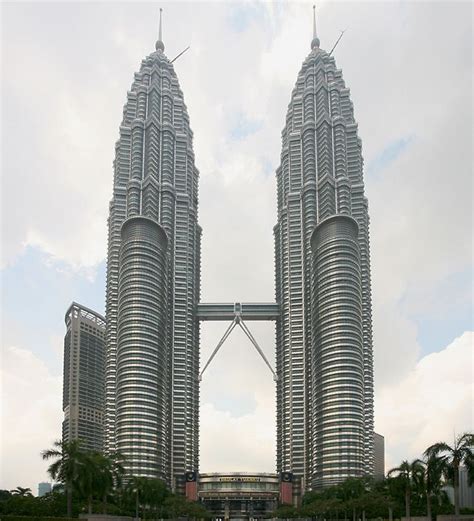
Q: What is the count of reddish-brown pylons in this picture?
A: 2